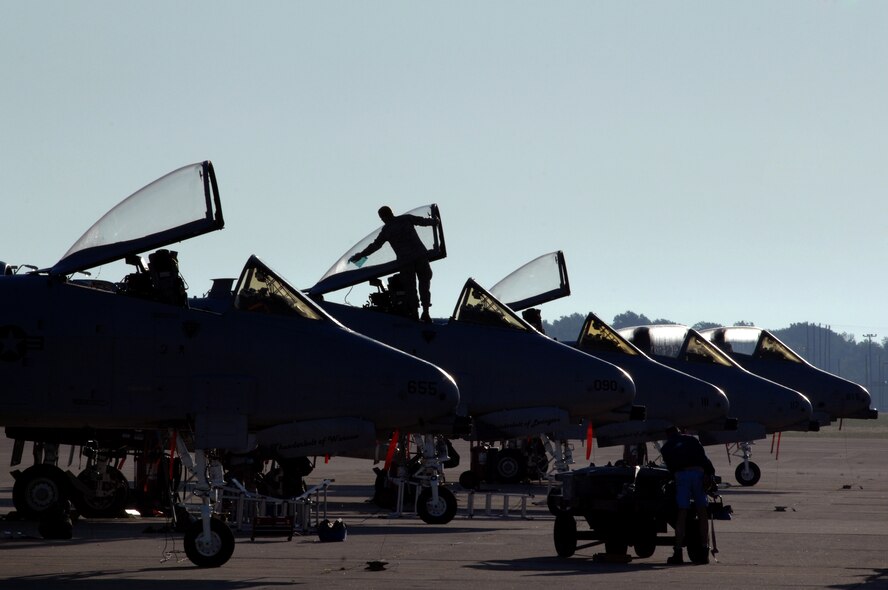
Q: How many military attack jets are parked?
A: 5